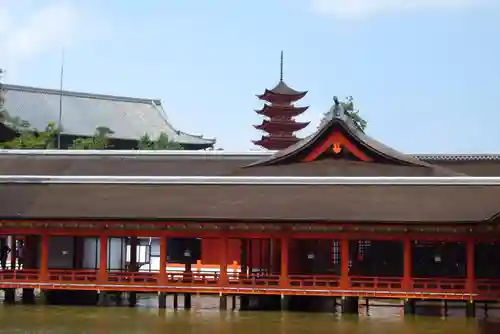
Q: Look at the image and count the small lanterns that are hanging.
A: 4